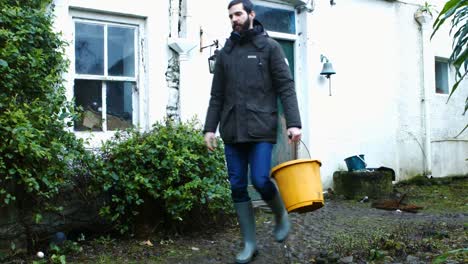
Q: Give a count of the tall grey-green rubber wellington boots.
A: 2